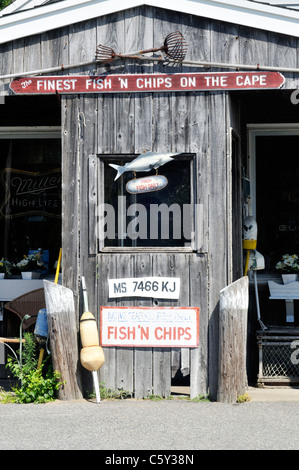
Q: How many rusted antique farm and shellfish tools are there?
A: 2